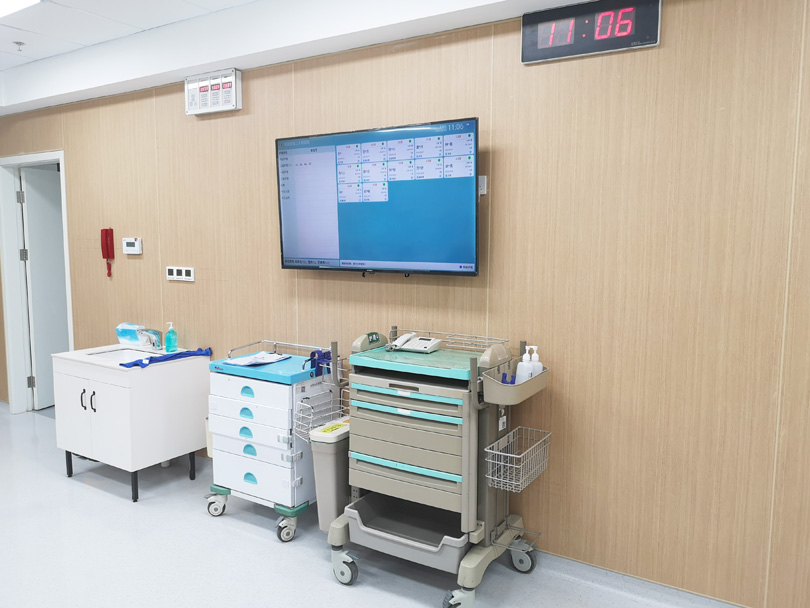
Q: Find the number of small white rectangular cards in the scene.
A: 12